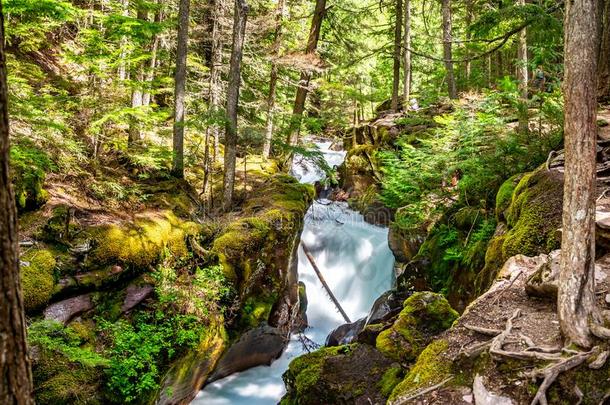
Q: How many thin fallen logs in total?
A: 1